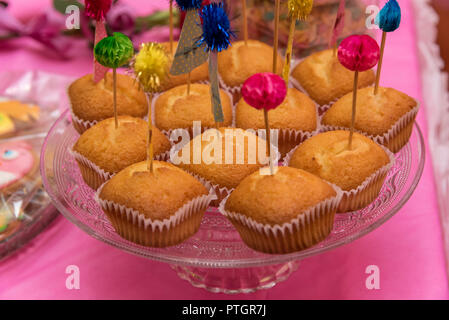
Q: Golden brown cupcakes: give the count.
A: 12